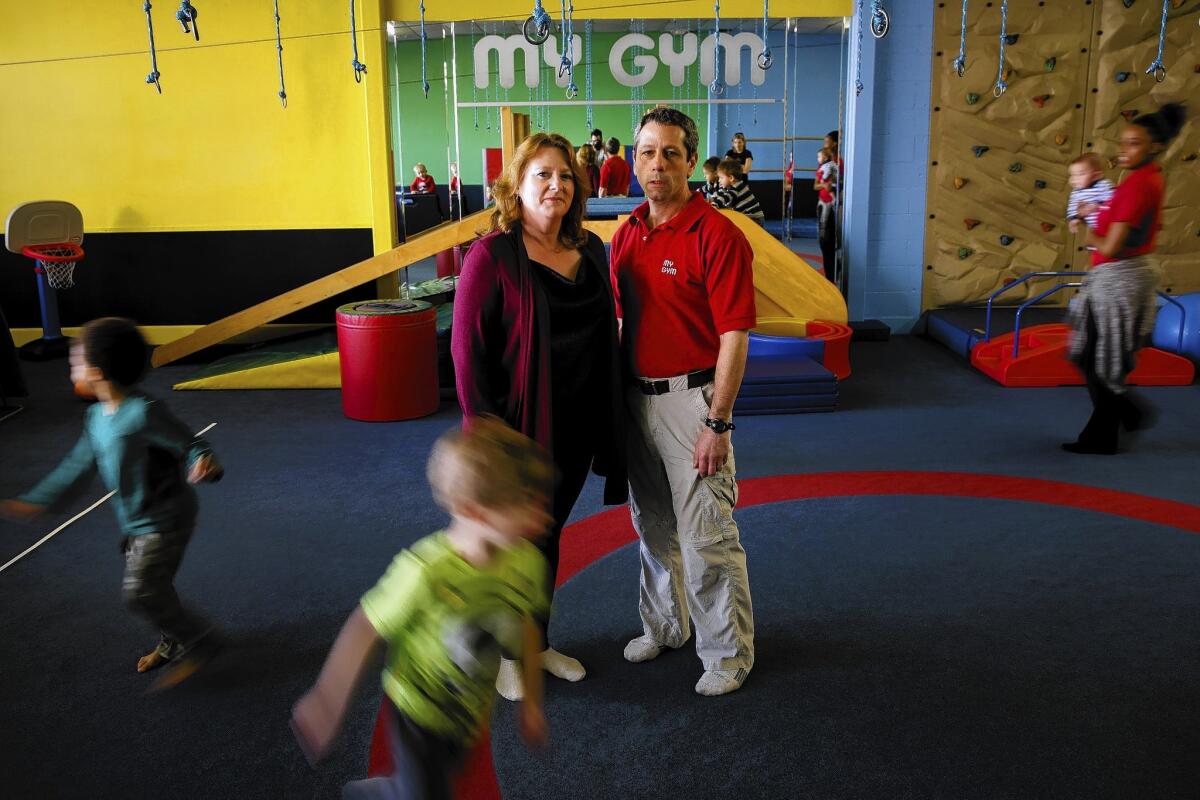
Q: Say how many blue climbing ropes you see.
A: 15